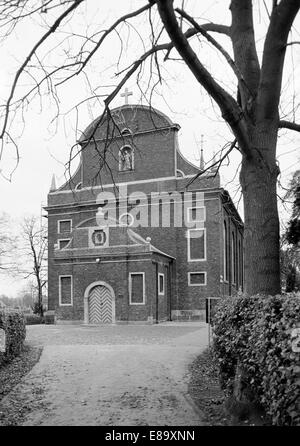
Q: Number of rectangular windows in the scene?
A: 8